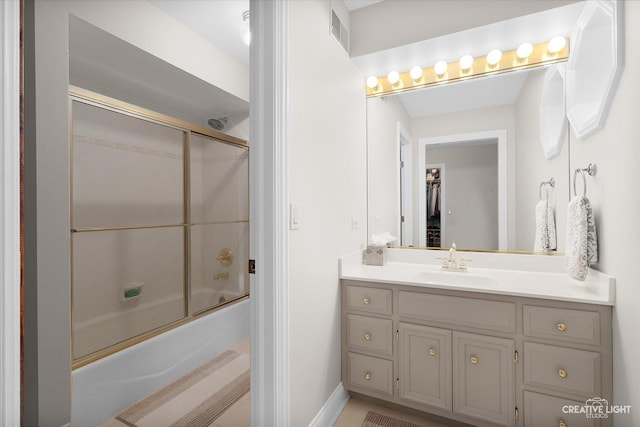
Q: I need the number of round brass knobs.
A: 8